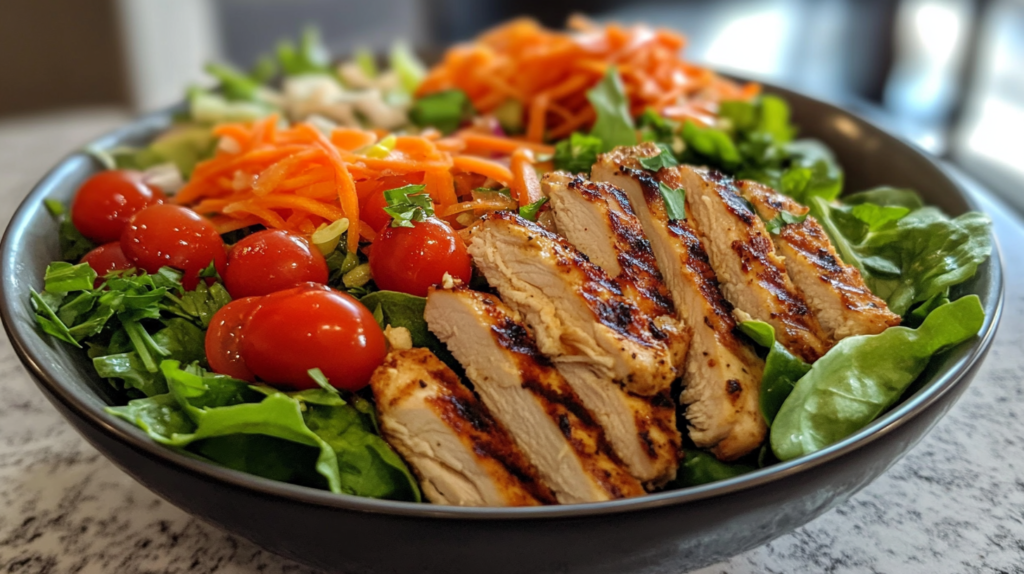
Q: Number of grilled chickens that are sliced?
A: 8